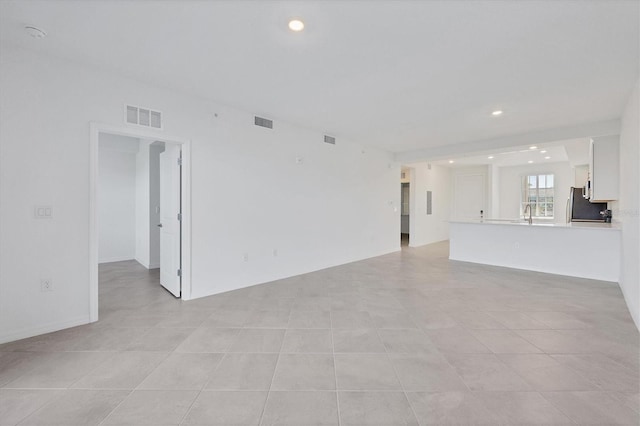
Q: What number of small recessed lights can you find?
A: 8